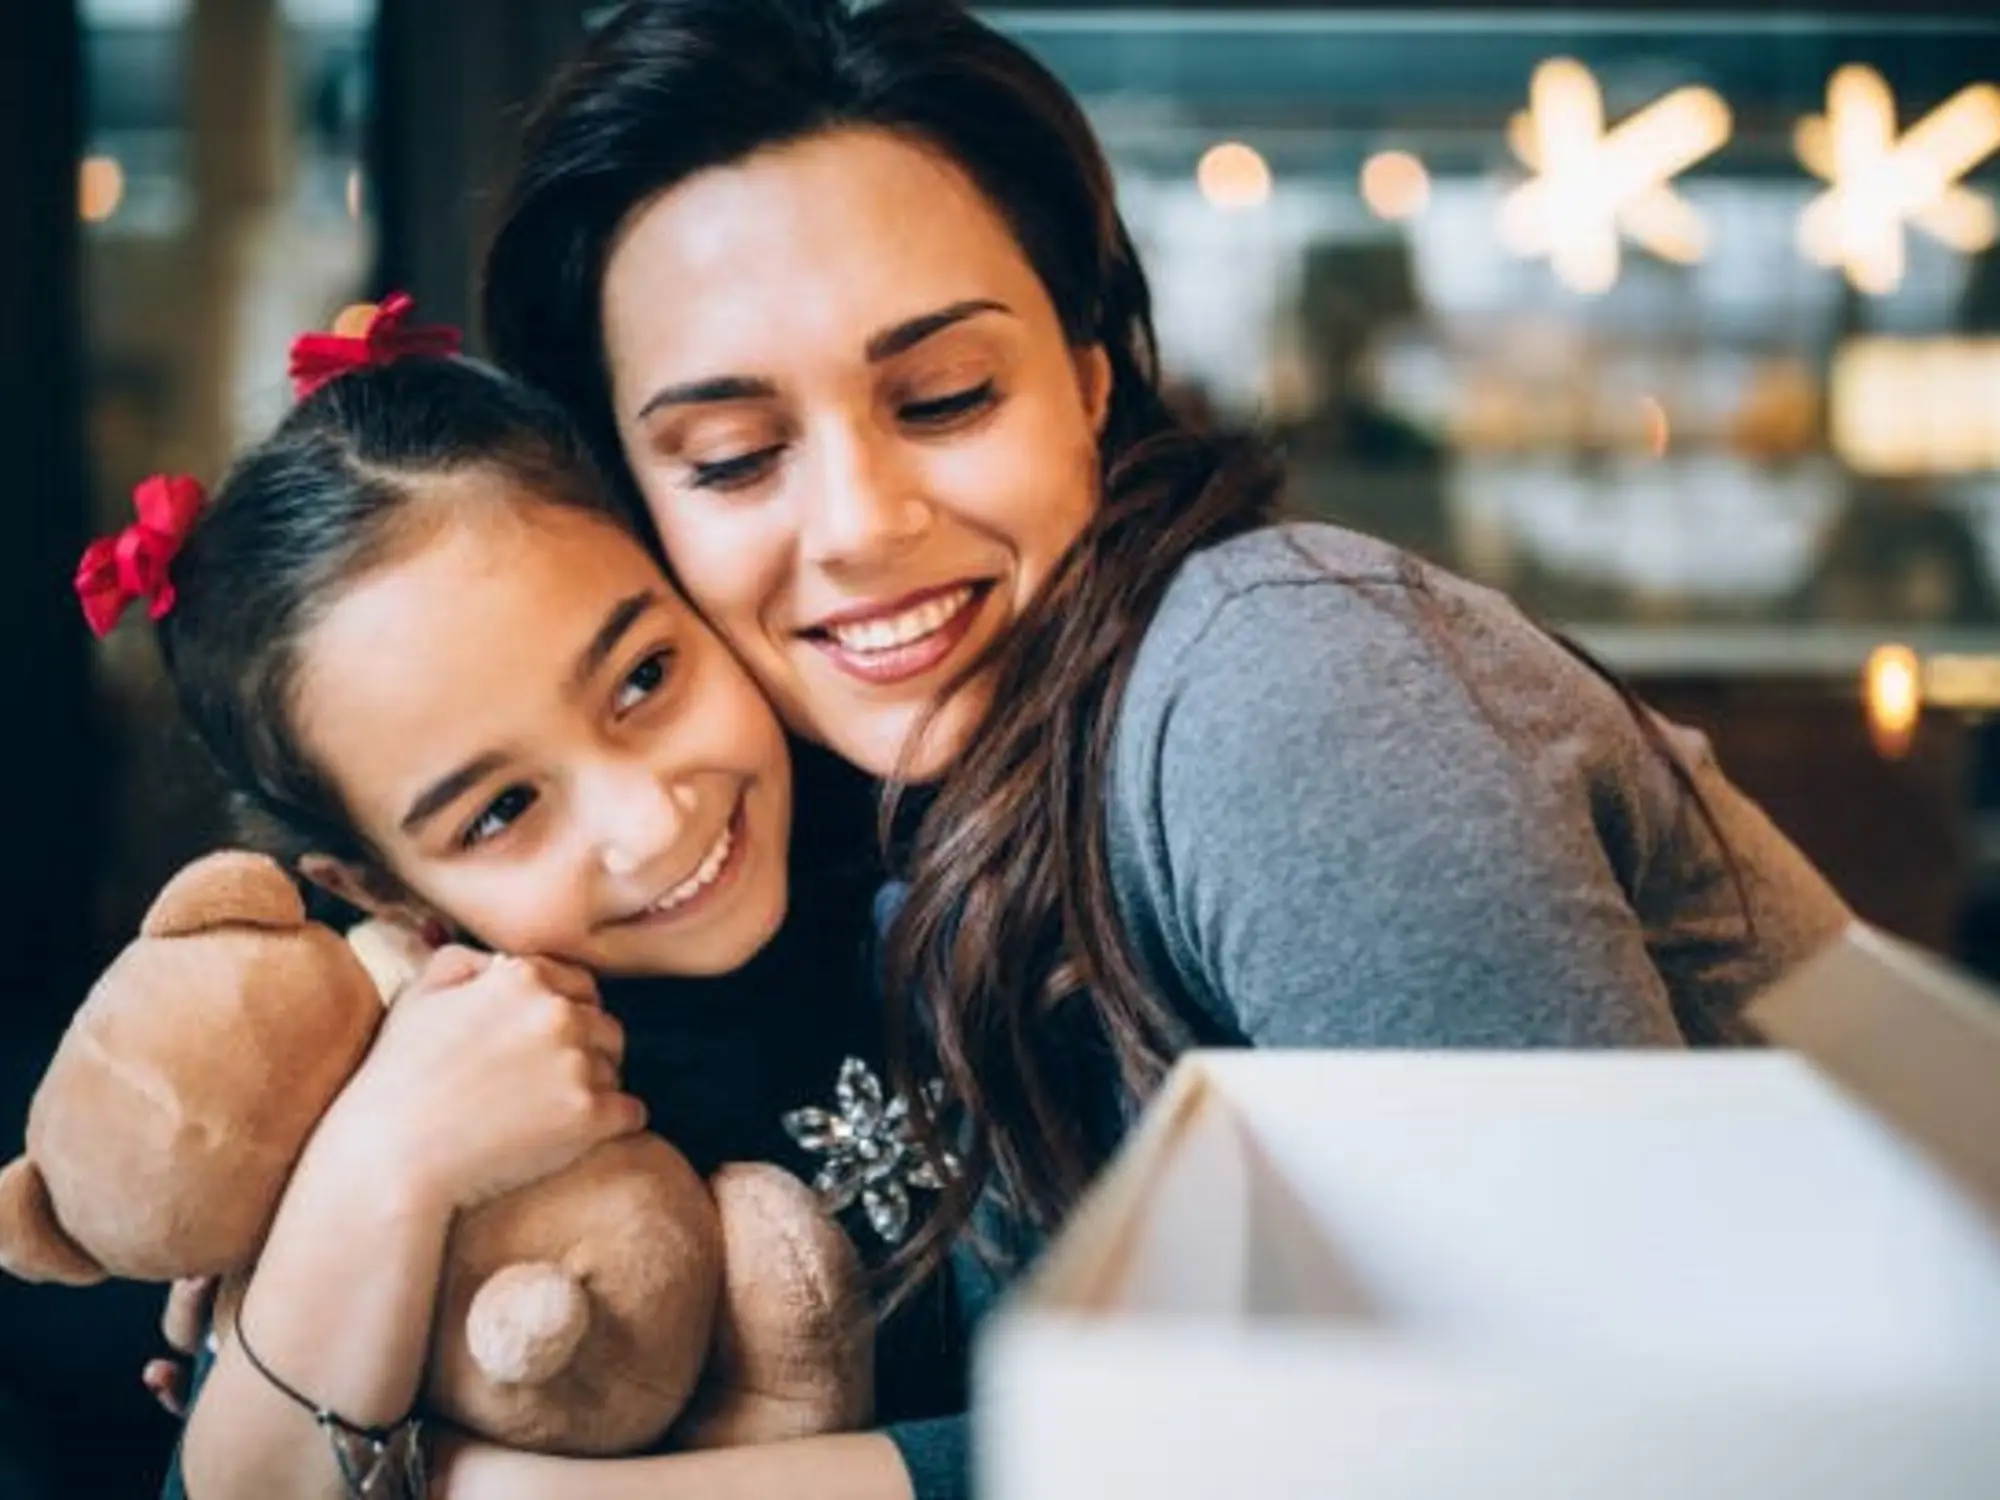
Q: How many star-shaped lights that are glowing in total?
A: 2